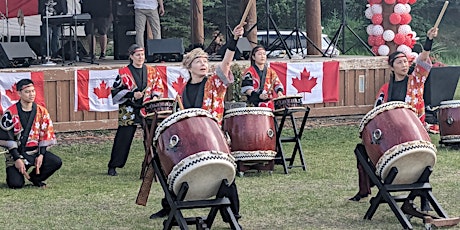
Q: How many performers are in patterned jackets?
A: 5